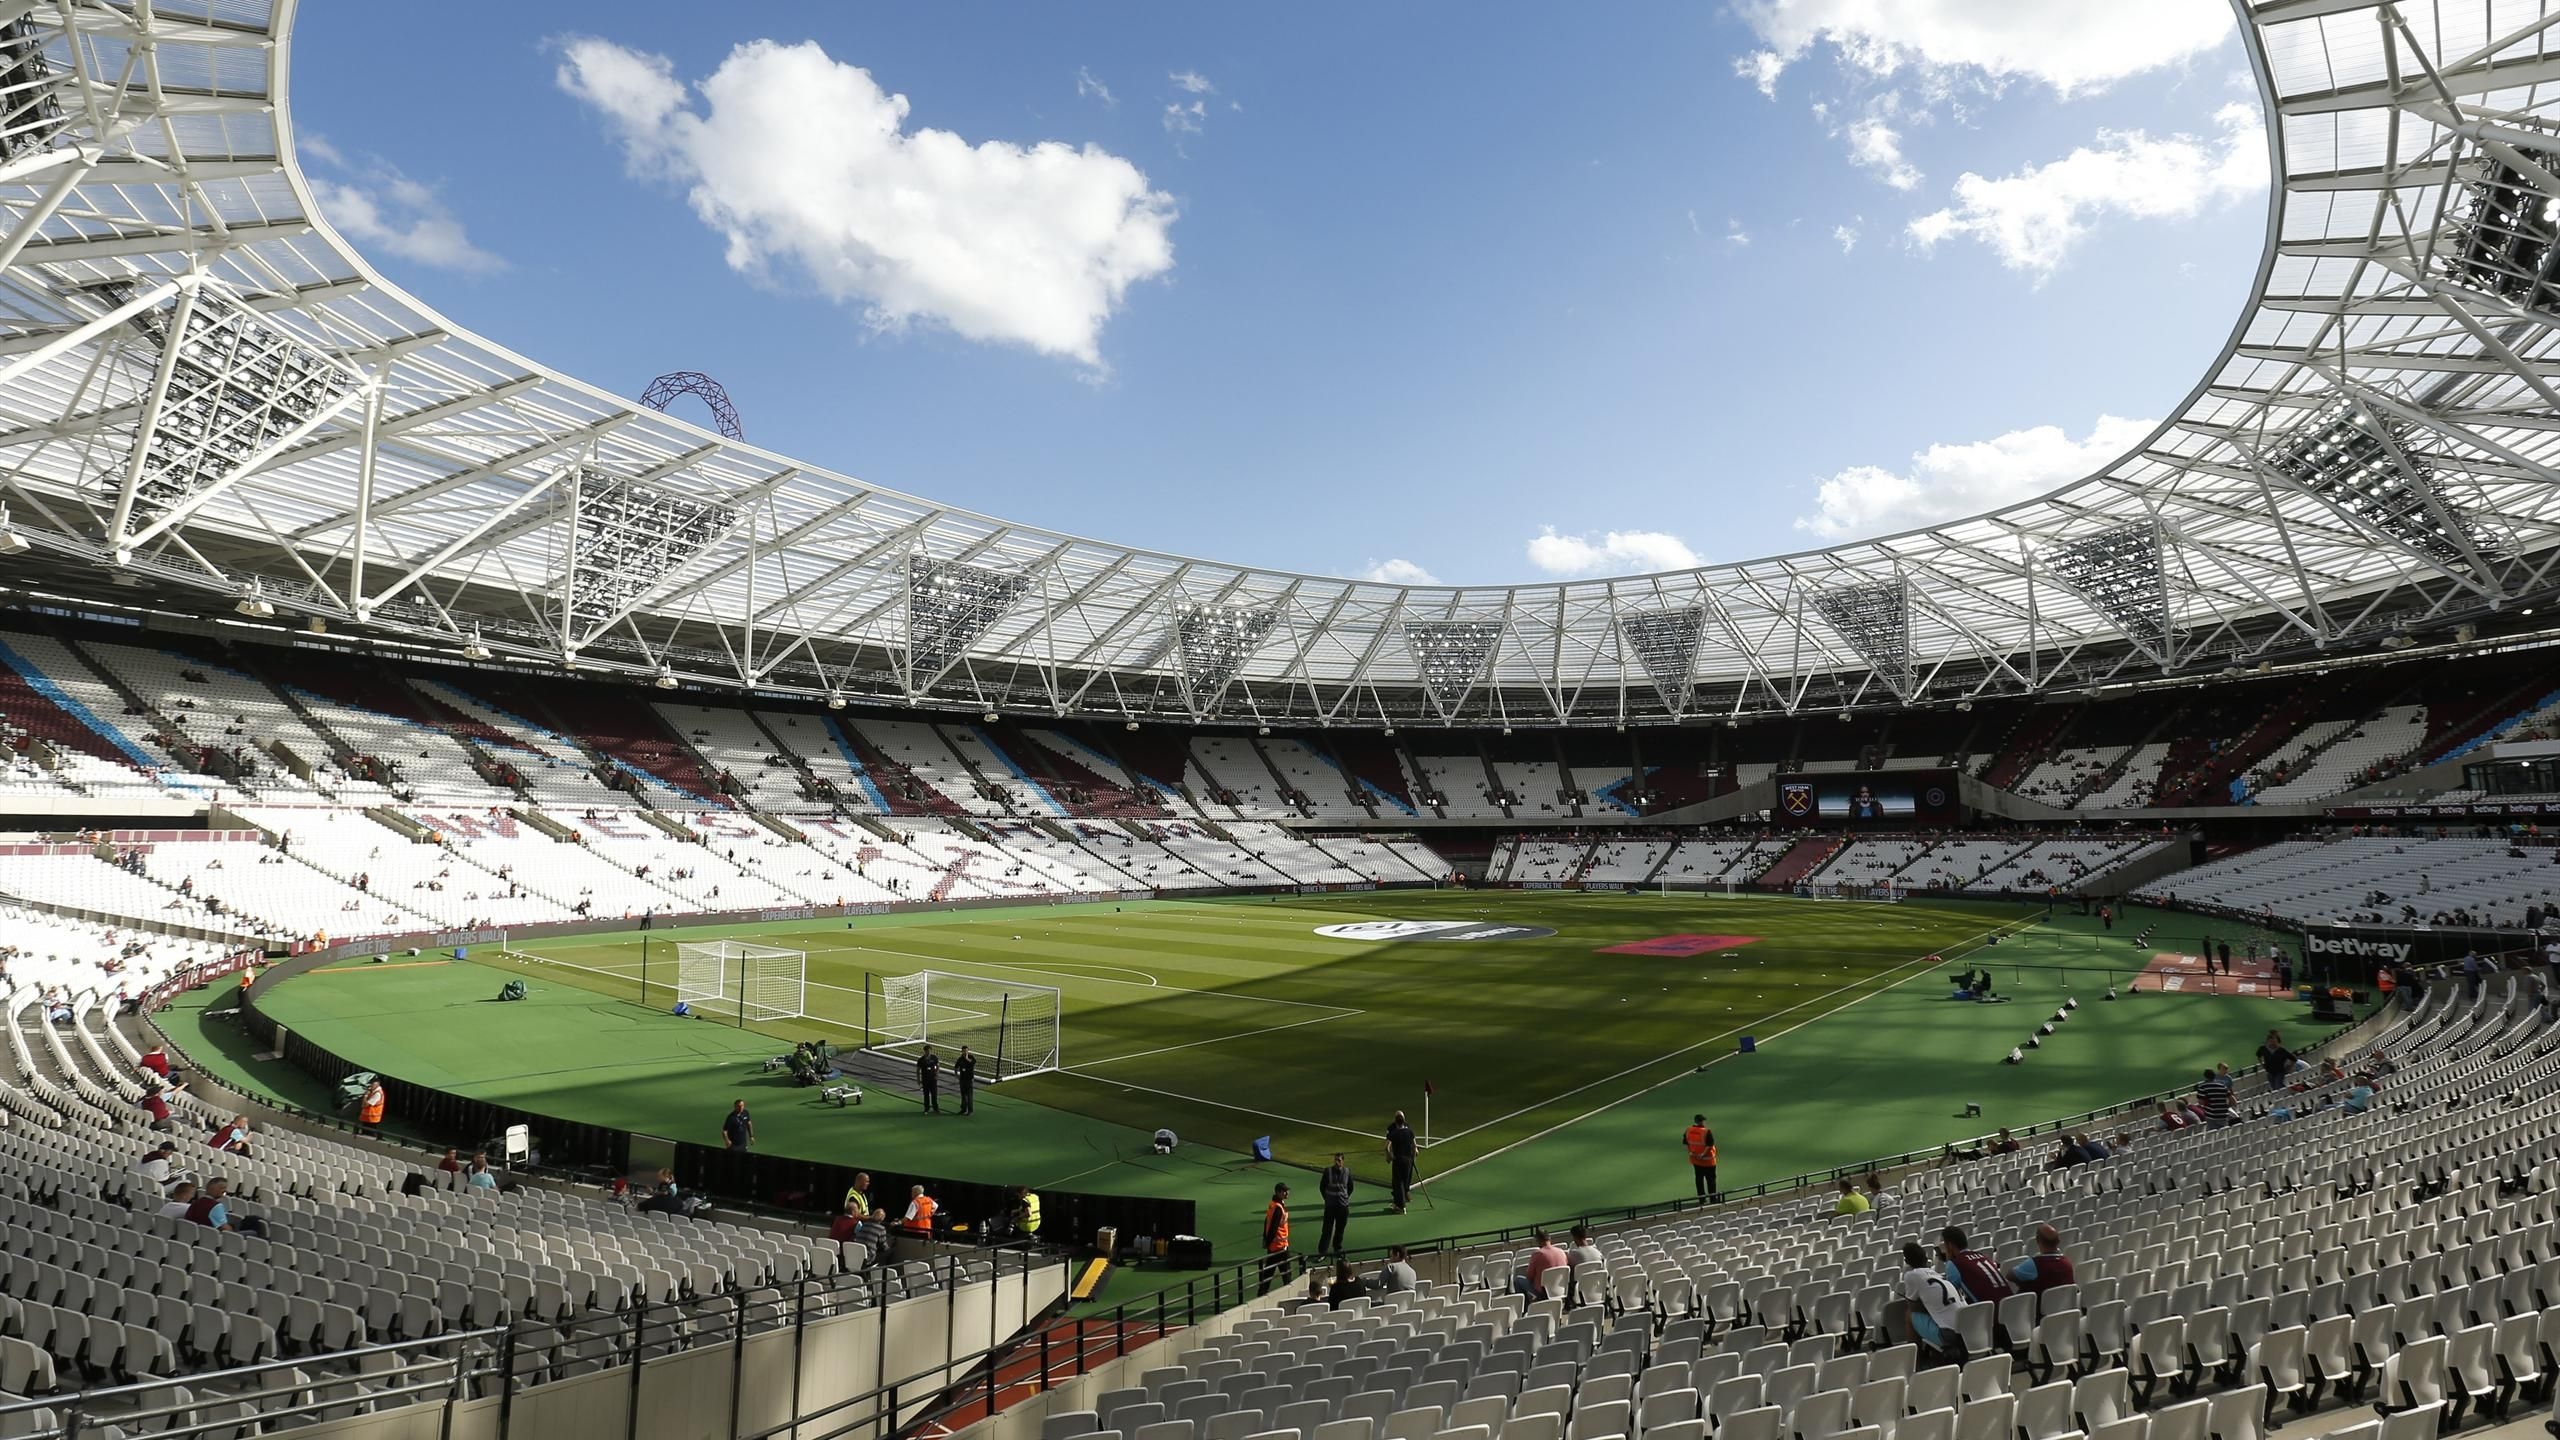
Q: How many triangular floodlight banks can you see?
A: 11